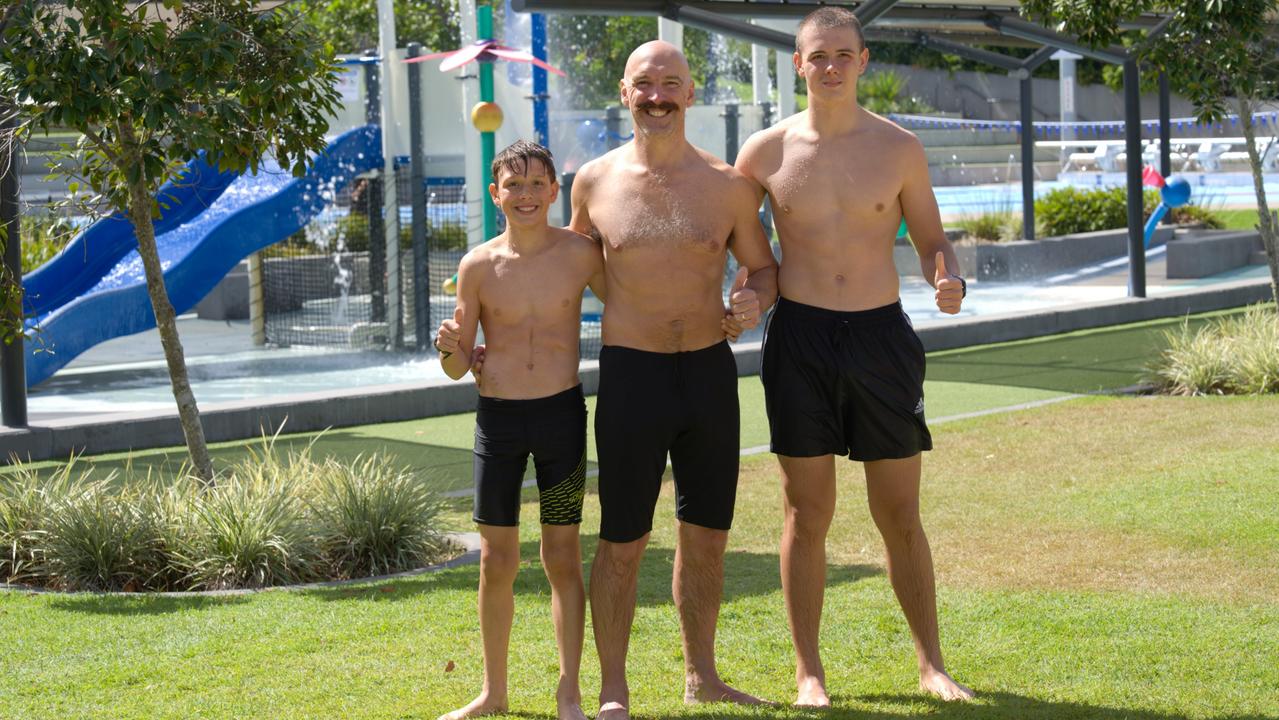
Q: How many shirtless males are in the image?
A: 3